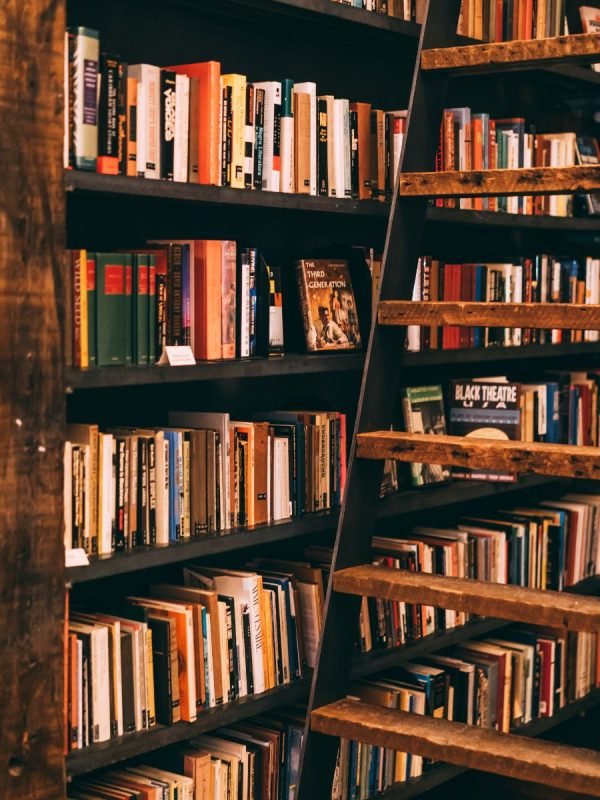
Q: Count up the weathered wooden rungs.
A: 6